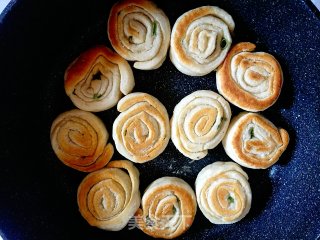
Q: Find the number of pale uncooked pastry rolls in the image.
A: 0